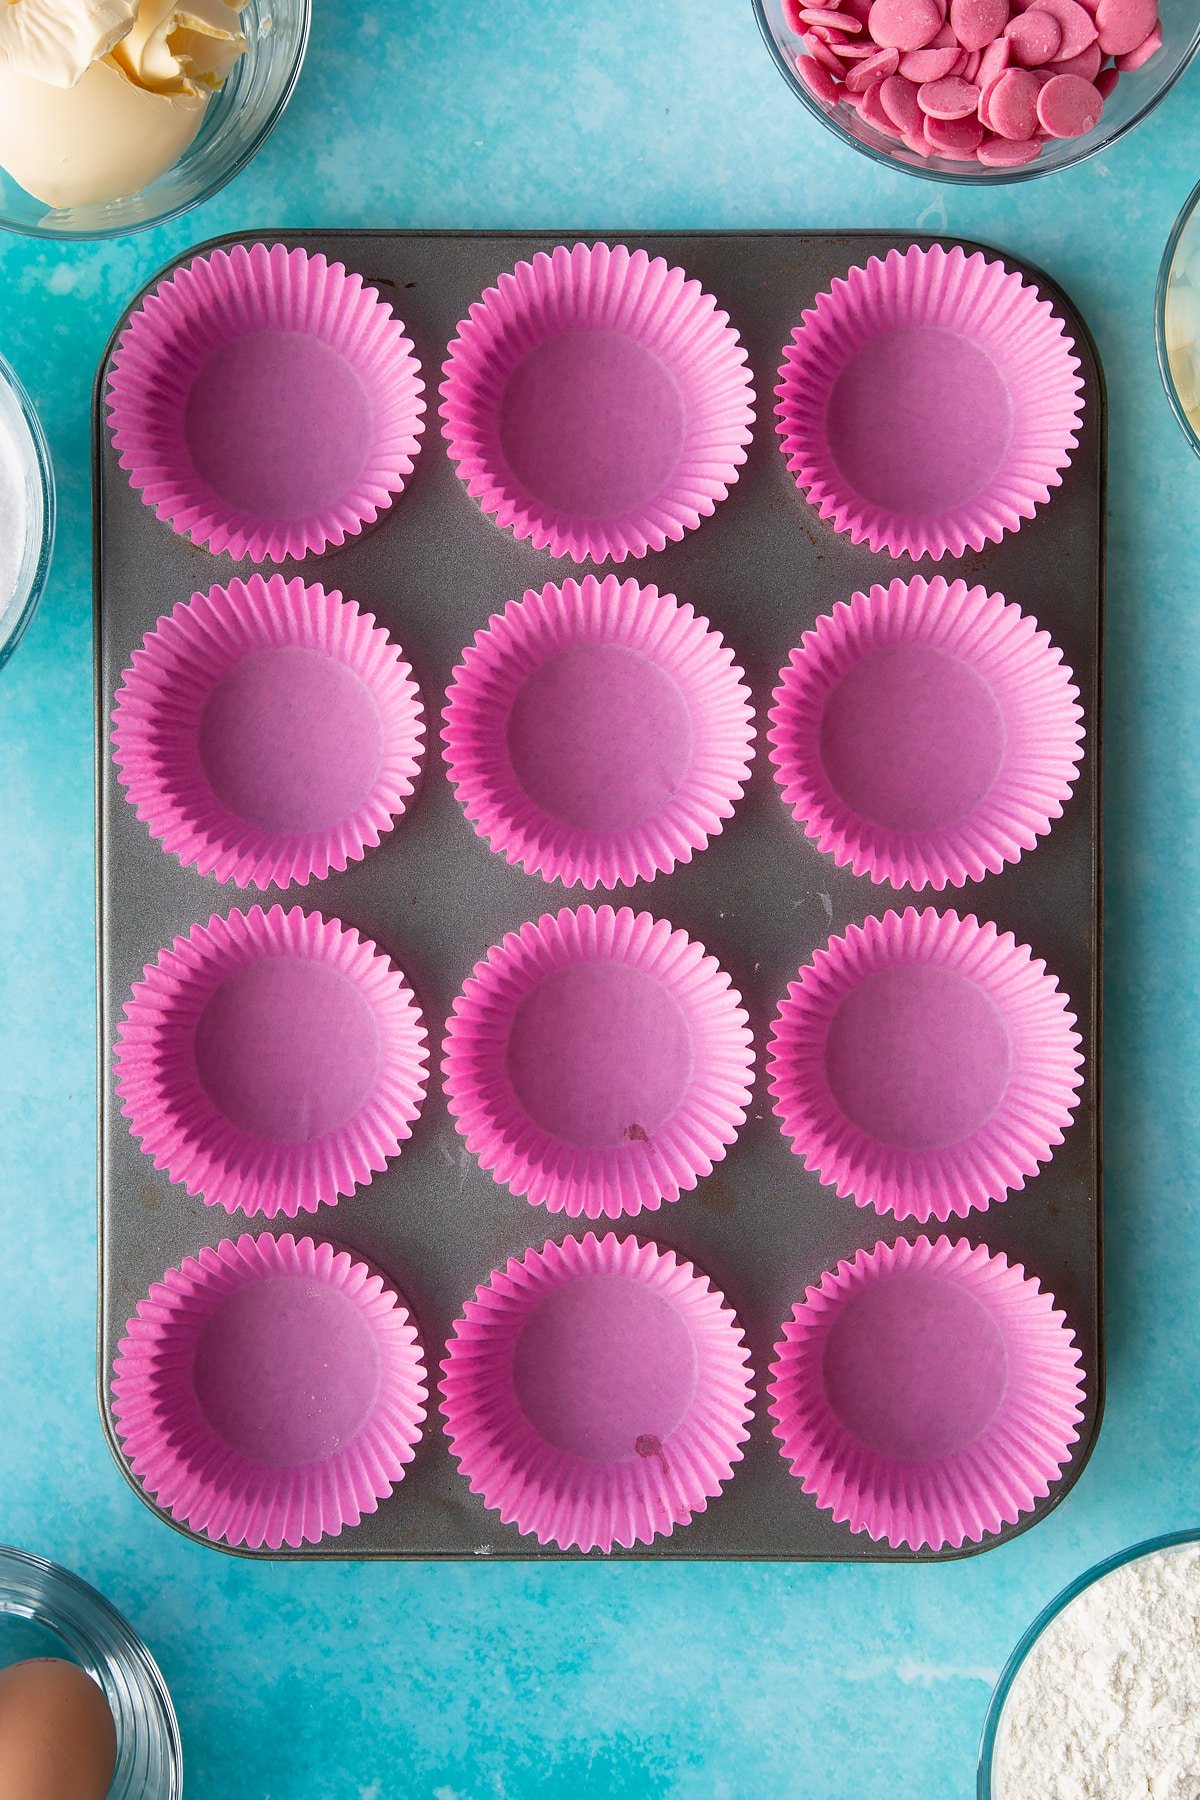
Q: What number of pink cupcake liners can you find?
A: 12